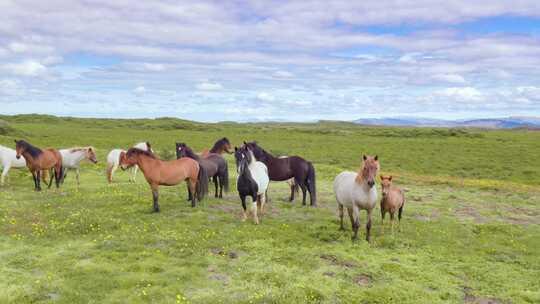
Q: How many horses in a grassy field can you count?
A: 11